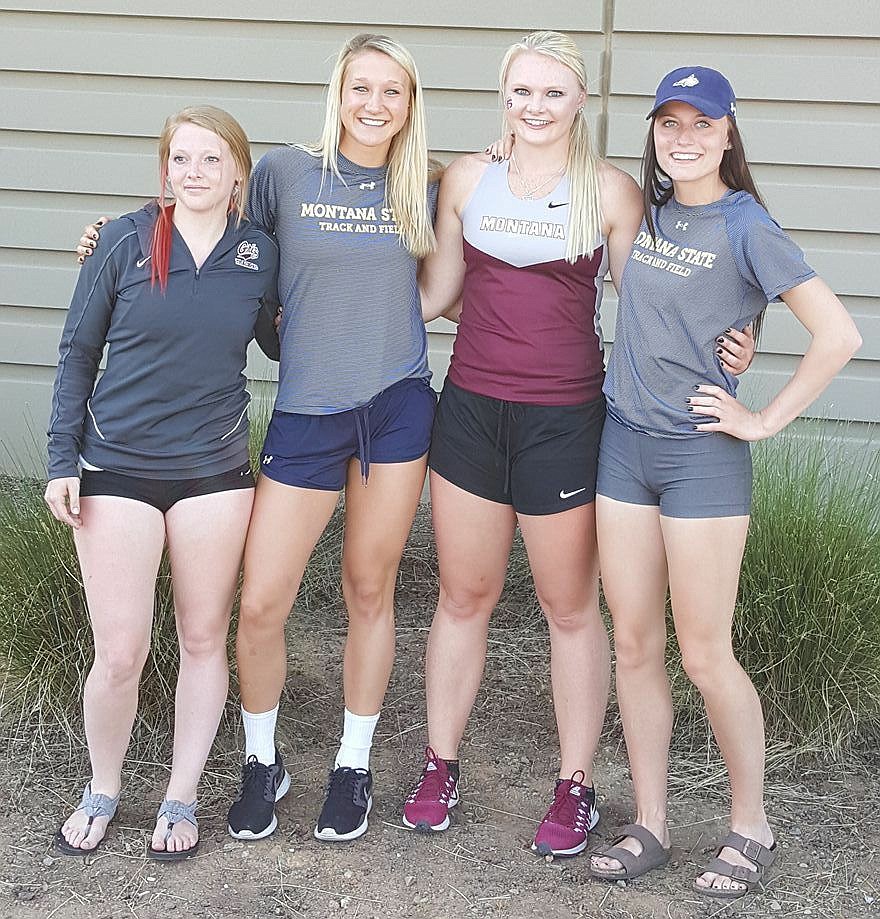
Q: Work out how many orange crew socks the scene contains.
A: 0